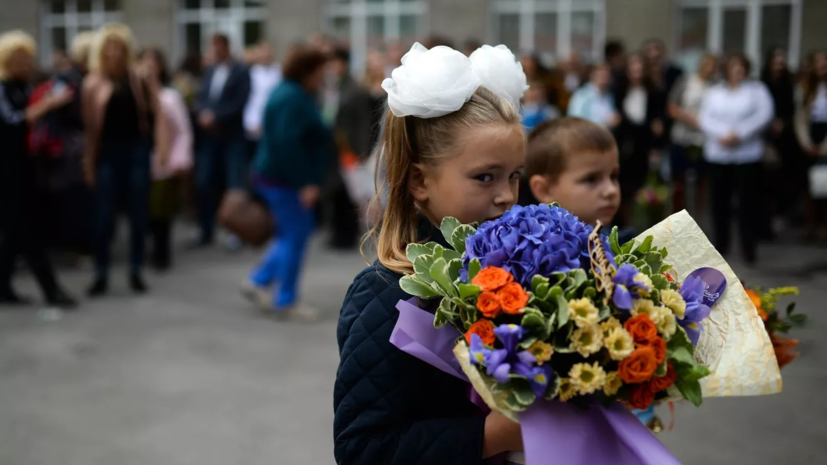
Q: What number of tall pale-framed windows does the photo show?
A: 5